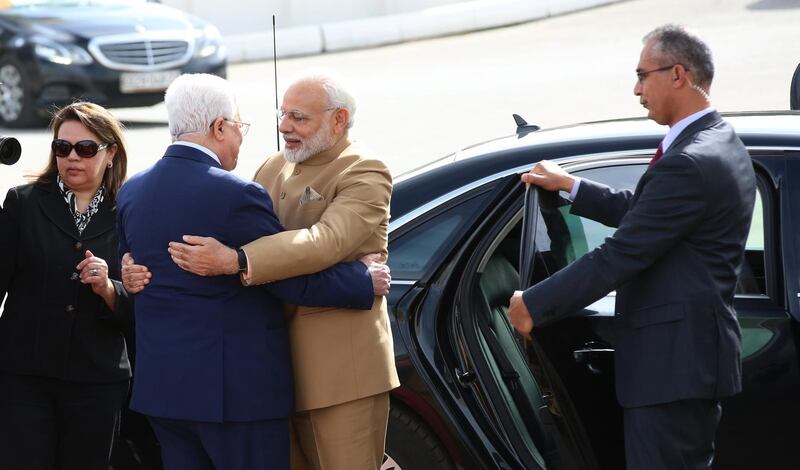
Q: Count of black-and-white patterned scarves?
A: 1